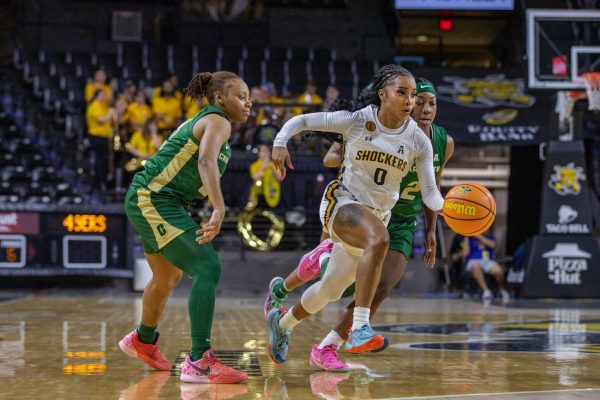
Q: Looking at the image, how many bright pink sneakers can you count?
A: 4